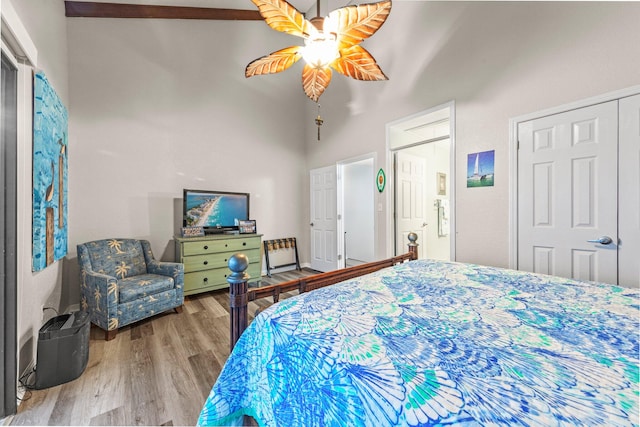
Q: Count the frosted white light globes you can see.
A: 1